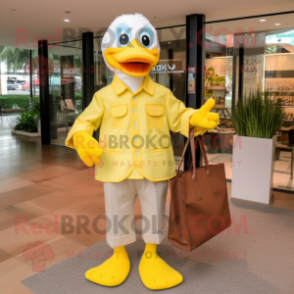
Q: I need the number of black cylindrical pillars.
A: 3